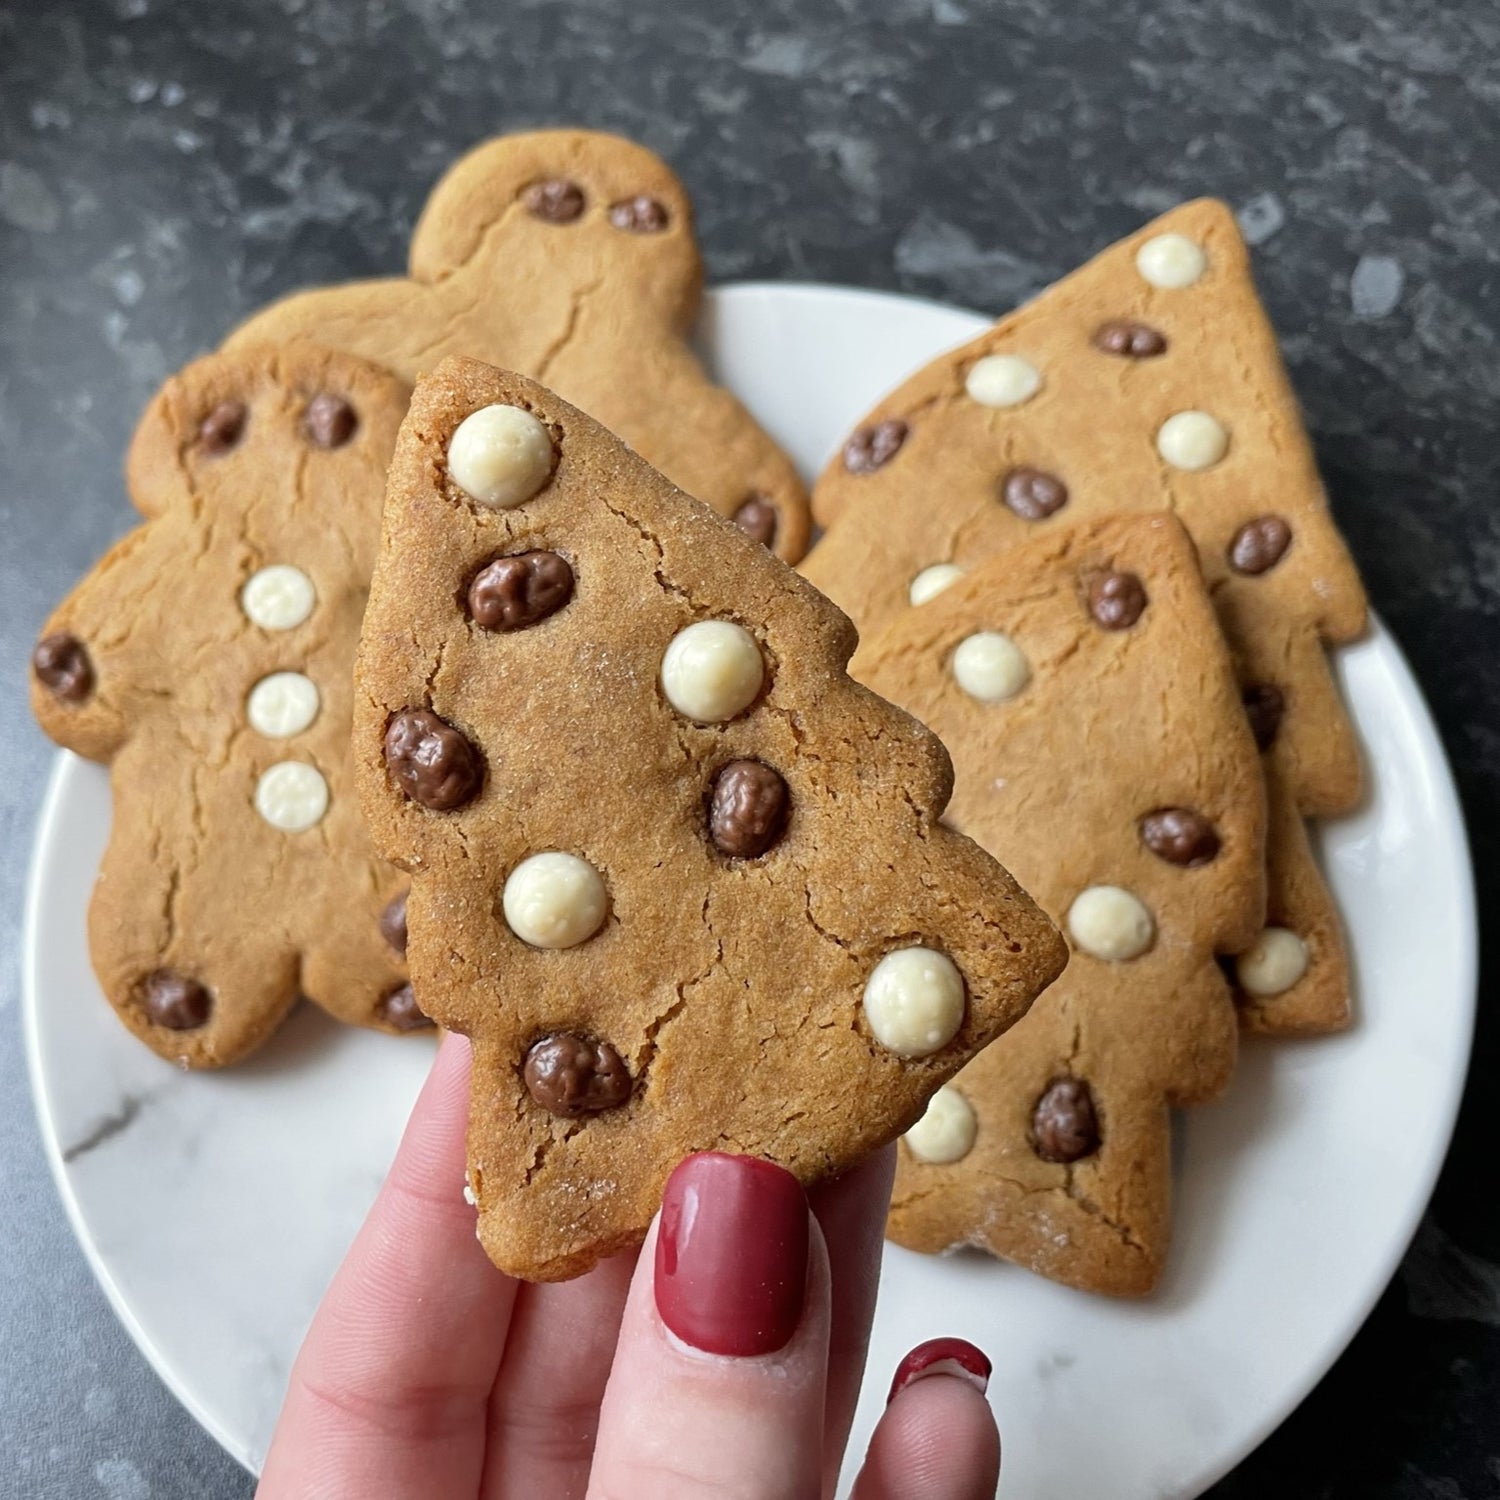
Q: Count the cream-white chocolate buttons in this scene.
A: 15